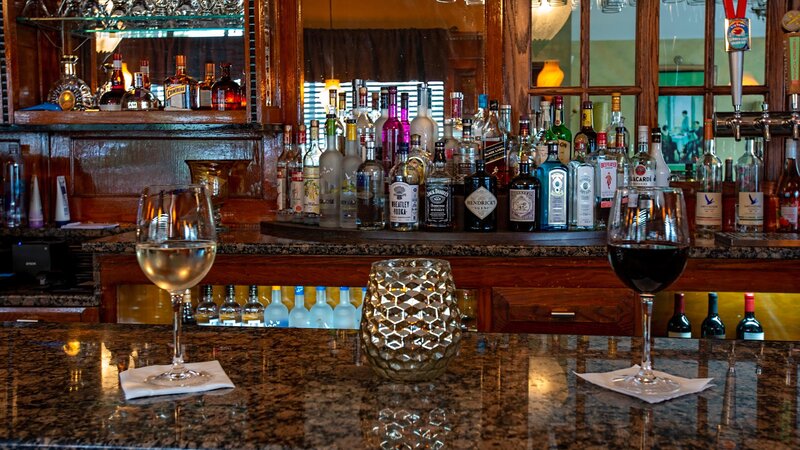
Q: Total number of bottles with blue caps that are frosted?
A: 4